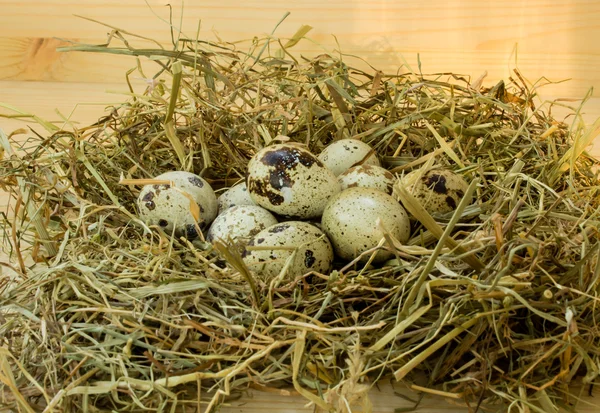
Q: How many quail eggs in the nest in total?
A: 9